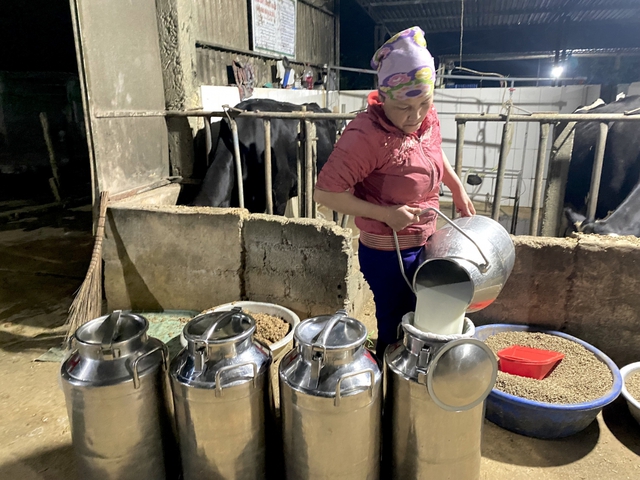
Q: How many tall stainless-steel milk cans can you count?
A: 4